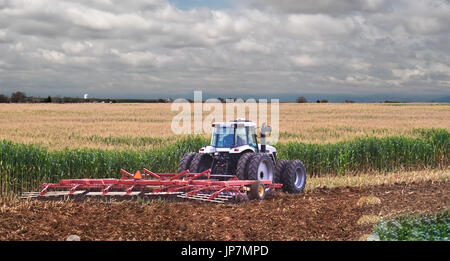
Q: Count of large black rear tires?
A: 4